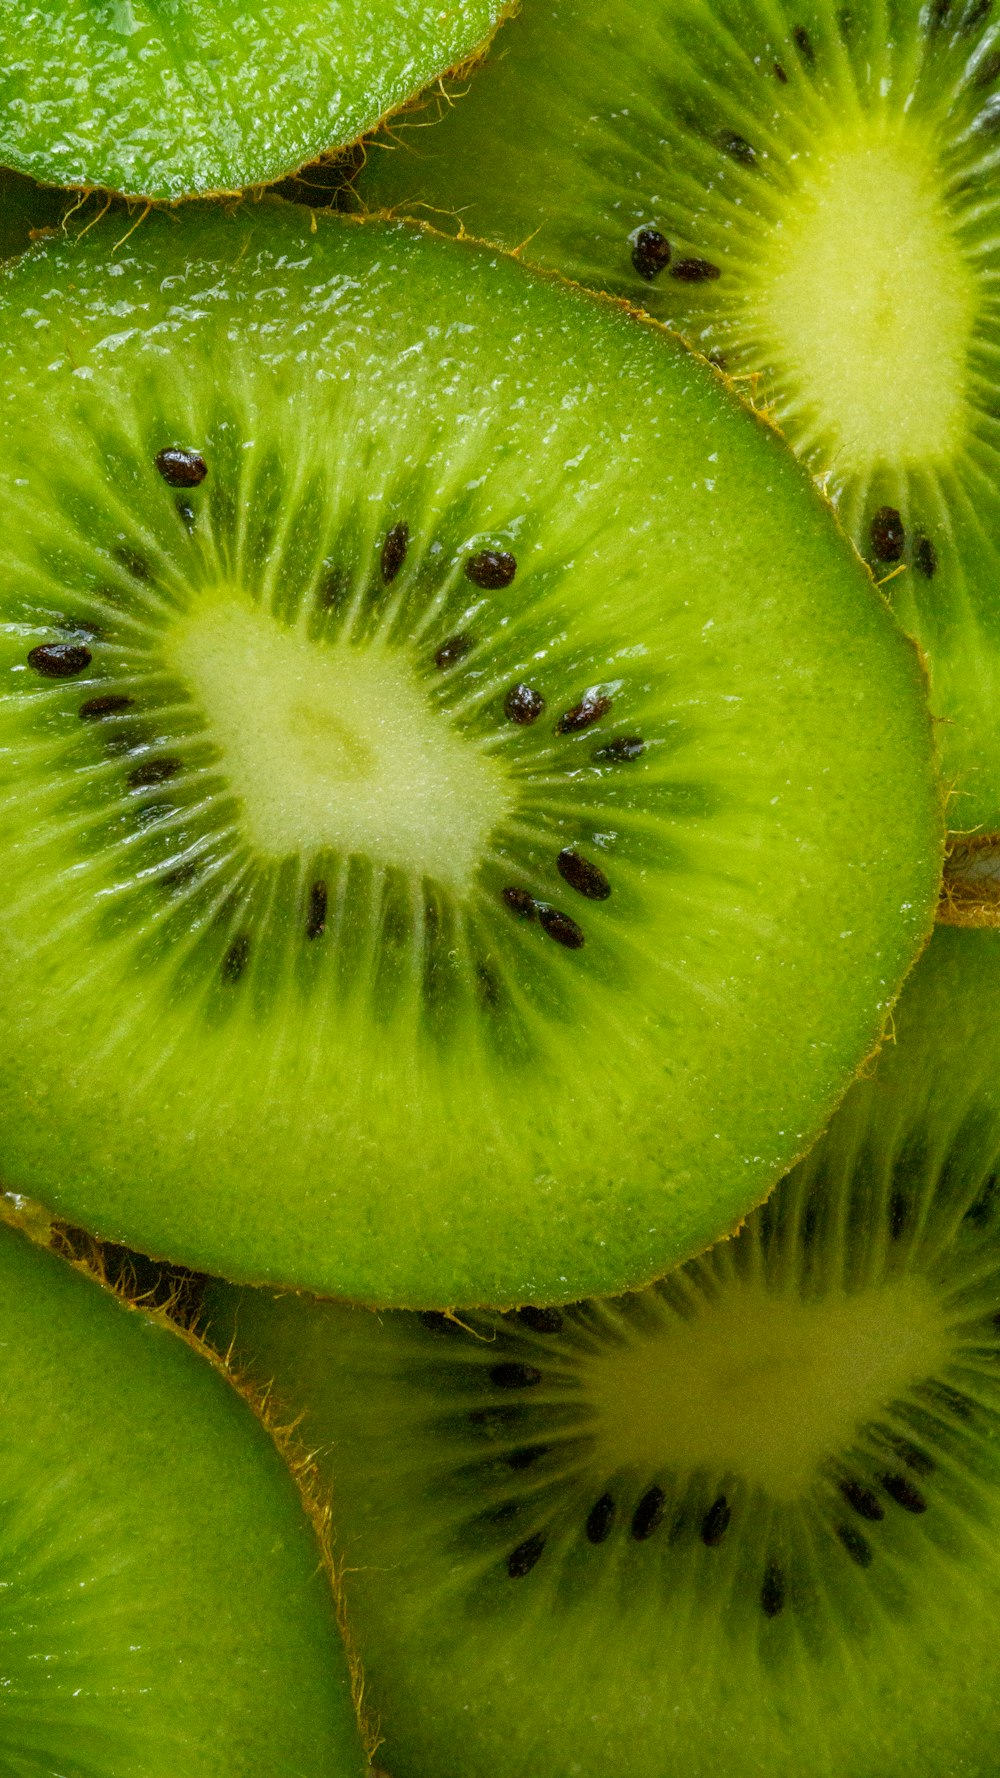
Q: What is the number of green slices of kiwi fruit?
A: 5